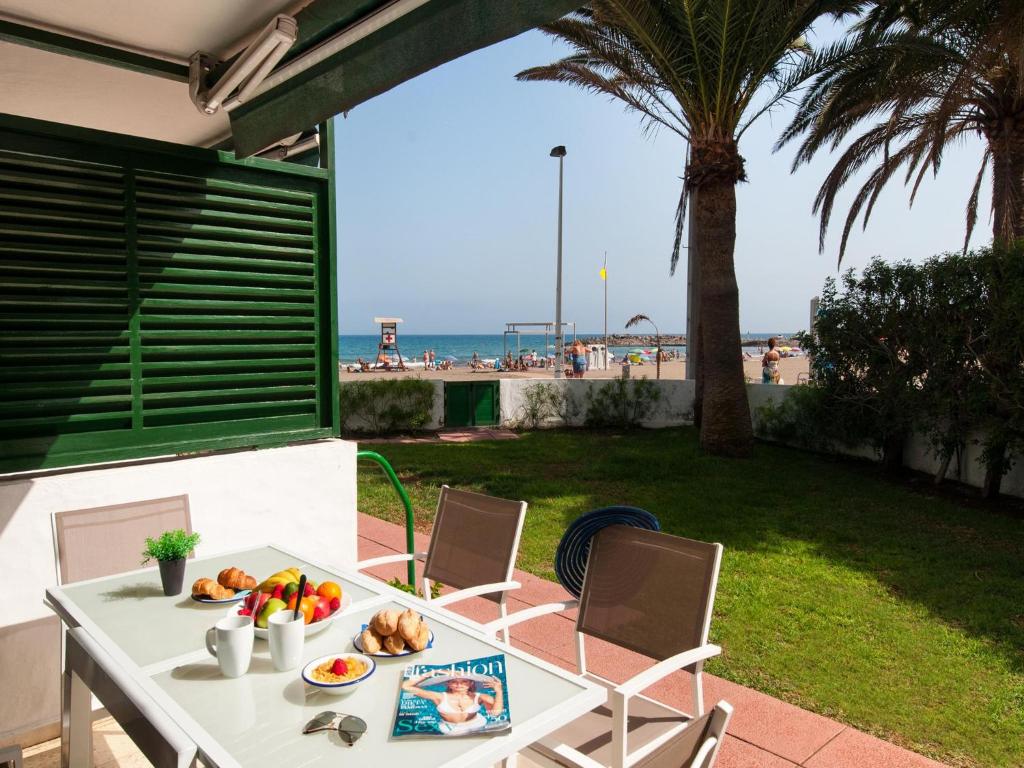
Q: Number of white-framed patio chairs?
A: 4